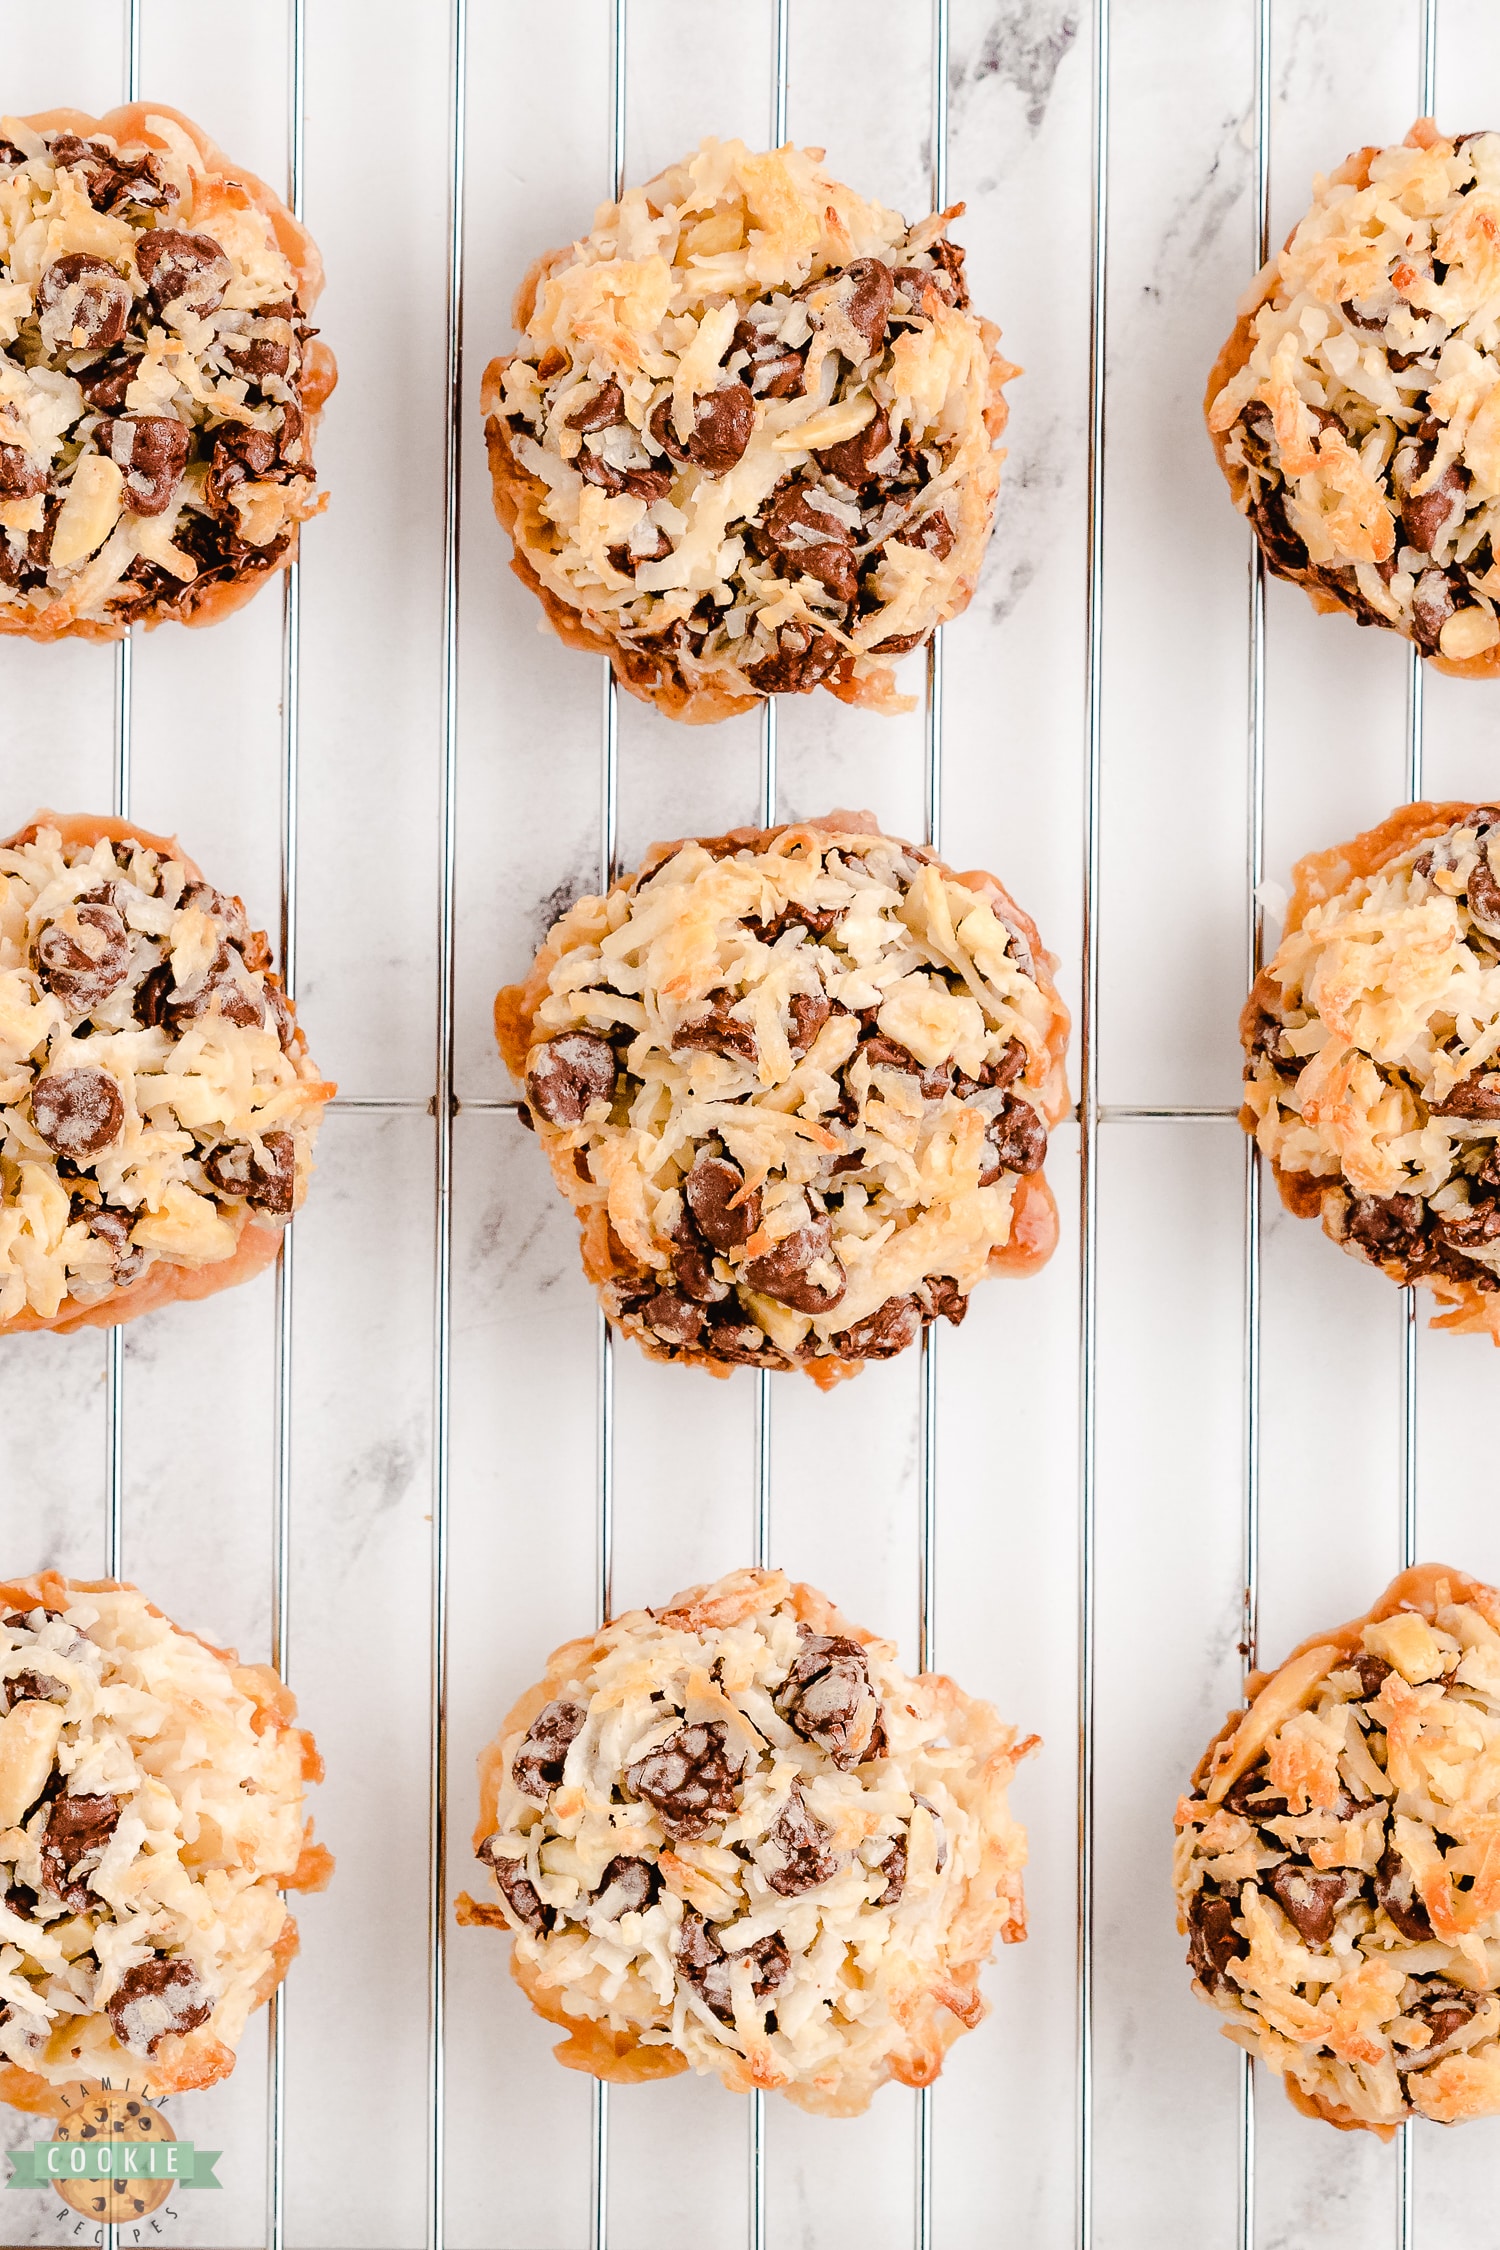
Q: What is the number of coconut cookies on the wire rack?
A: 9